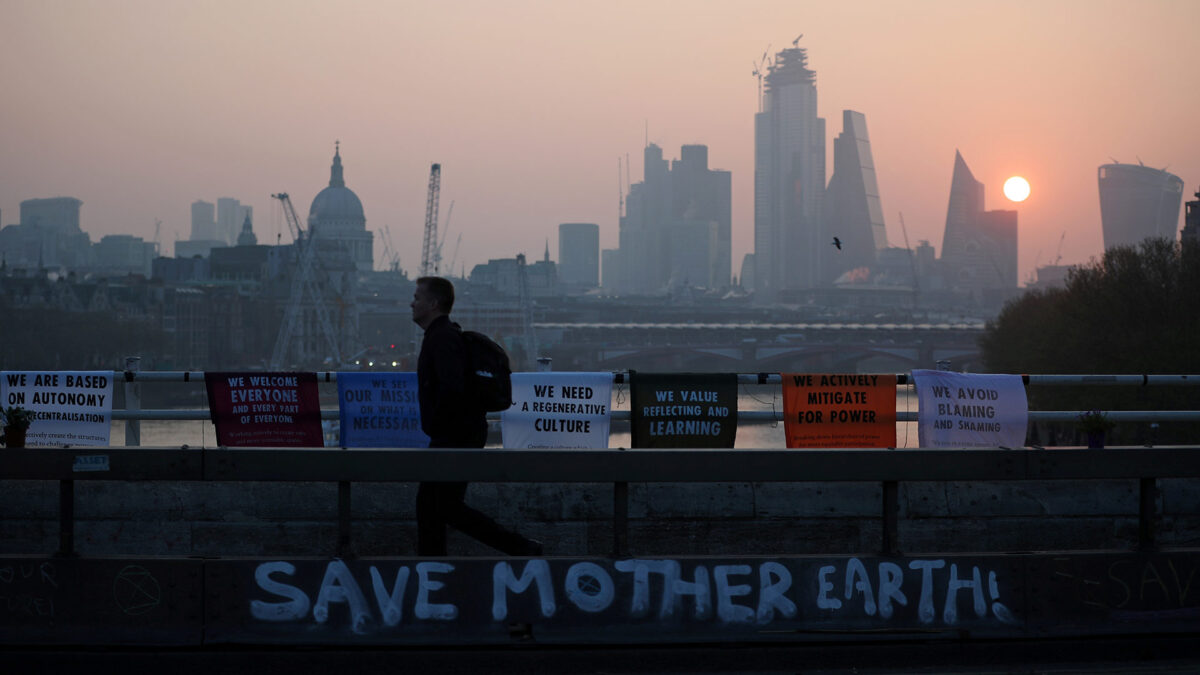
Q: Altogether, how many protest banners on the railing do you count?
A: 7